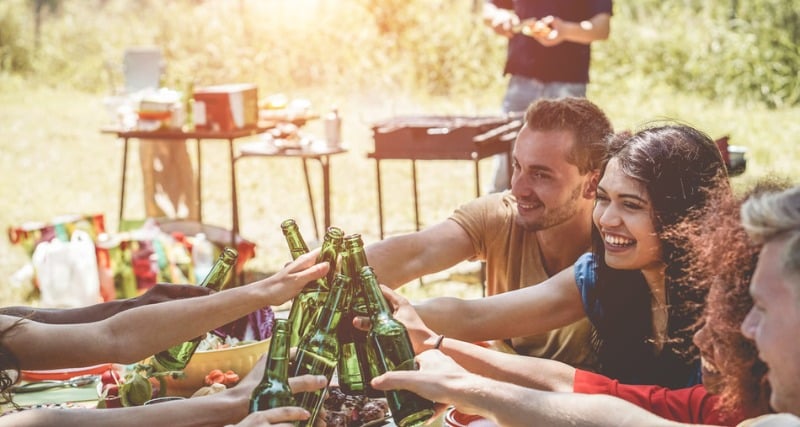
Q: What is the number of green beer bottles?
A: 7